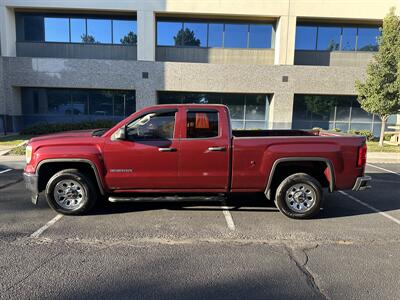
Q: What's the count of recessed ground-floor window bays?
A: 3